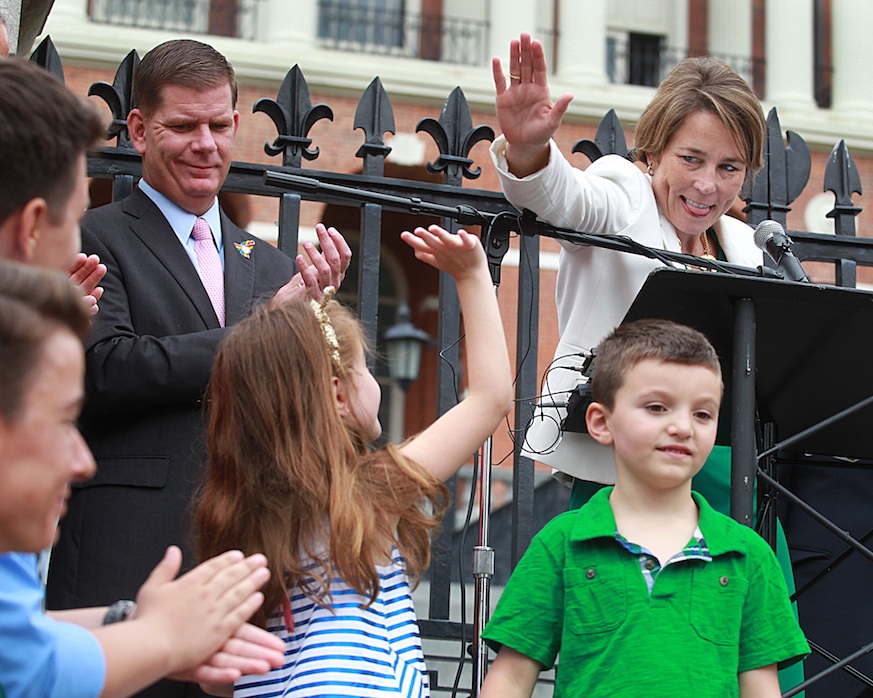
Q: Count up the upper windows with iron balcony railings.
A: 3